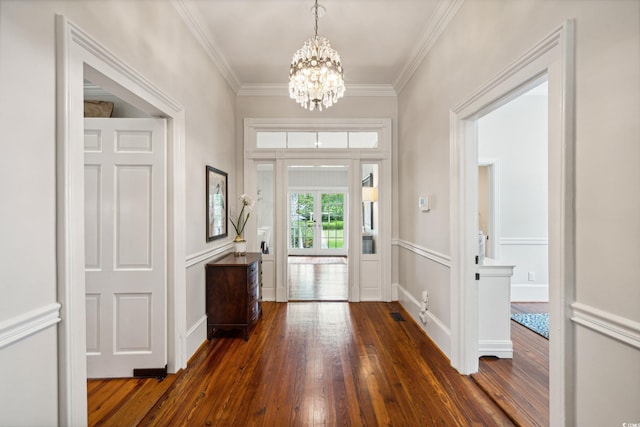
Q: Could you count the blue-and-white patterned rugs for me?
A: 1